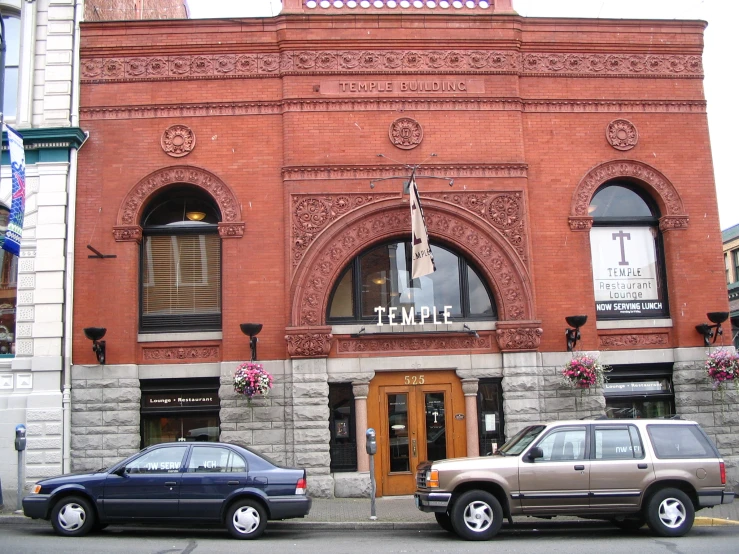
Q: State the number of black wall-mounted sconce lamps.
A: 4